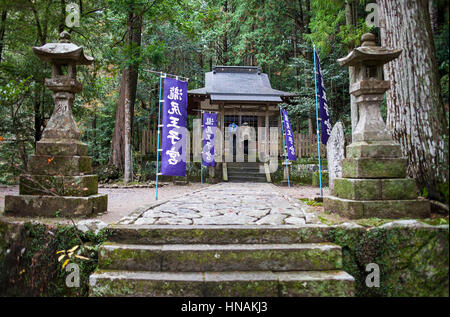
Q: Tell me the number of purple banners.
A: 4